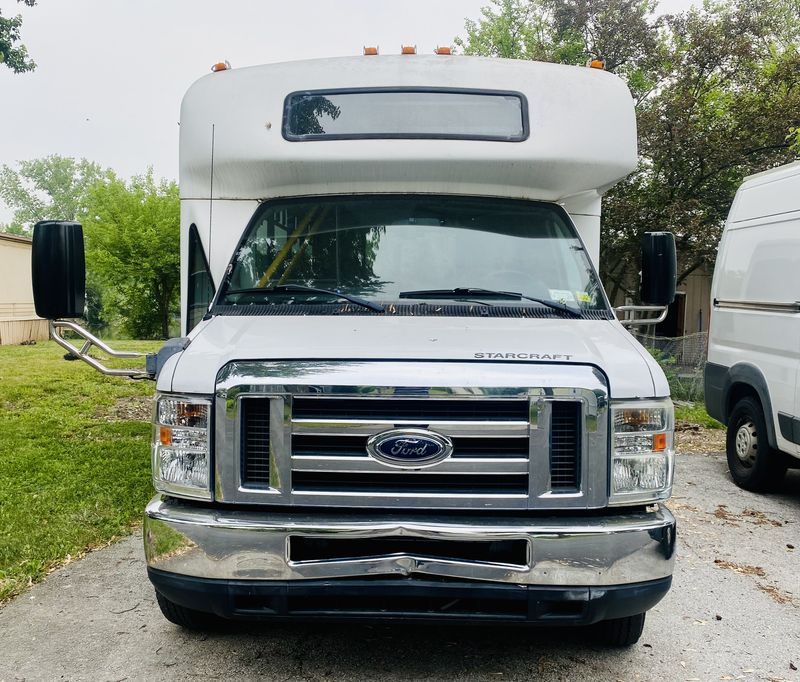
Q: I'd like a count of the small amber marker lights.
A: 5